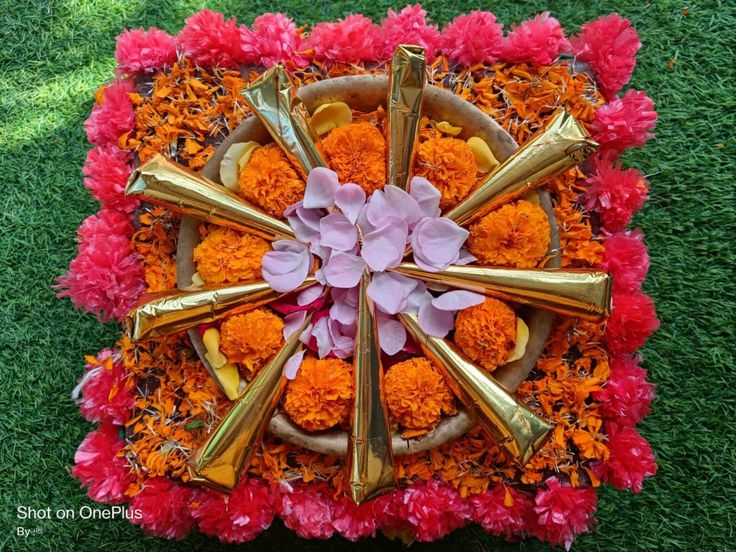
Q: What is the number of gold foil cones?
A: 9